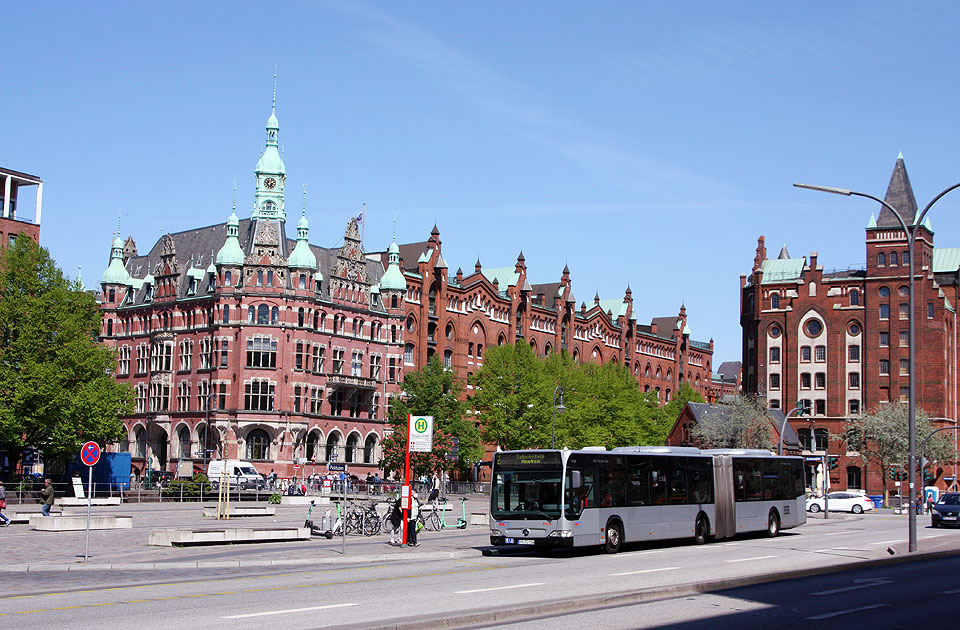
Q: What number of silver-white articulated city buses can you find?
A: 1